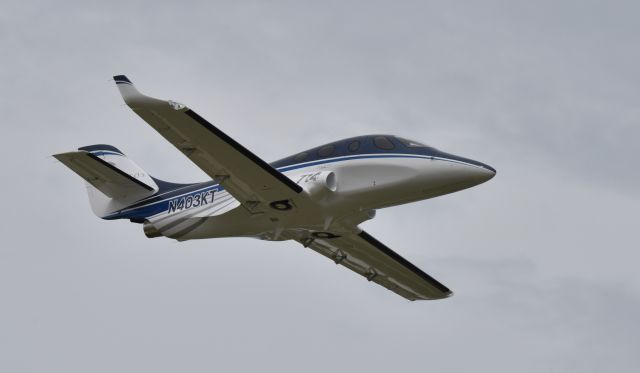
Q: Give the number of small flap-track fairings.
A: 6